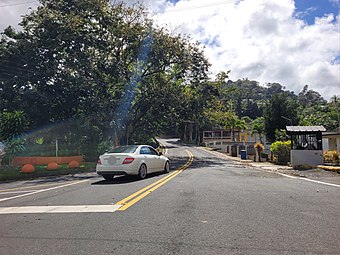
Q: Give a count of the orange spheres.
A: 3